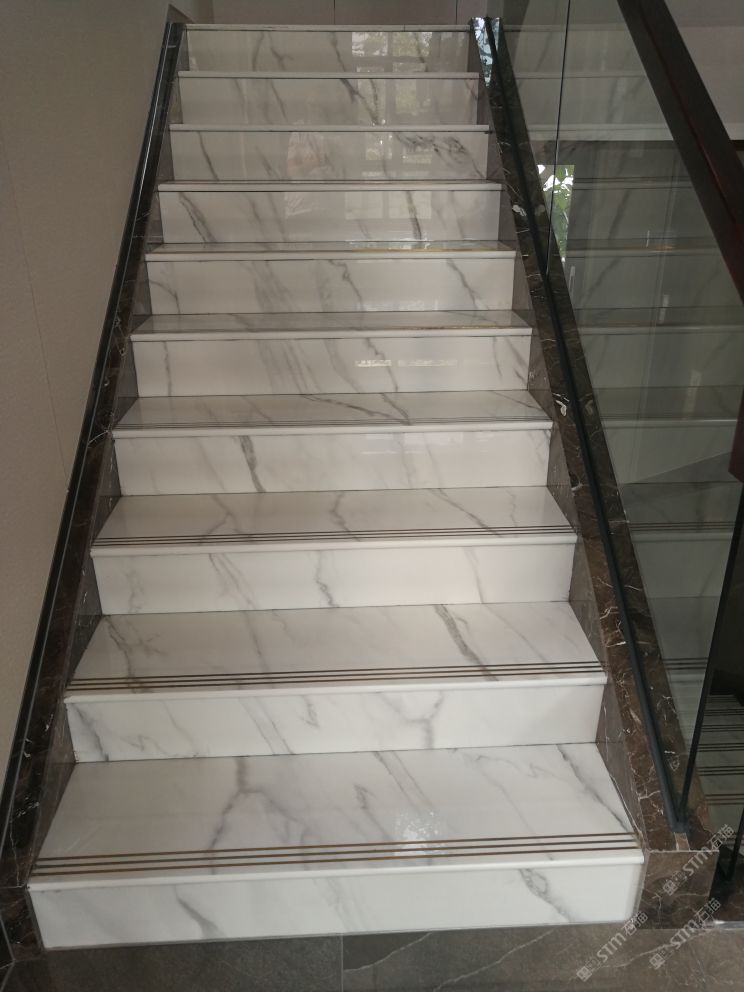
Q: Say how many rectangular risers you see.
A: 10